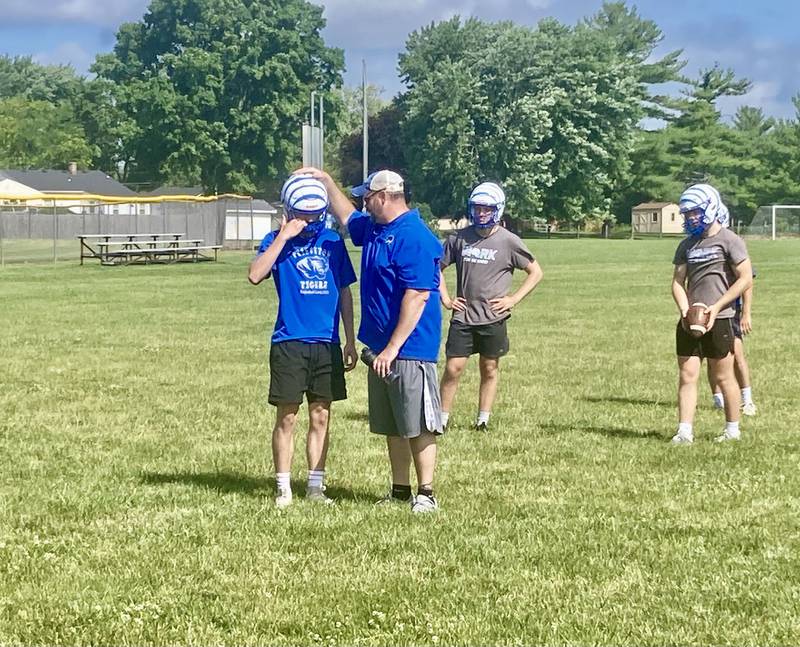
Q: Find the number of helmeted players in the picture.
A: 4